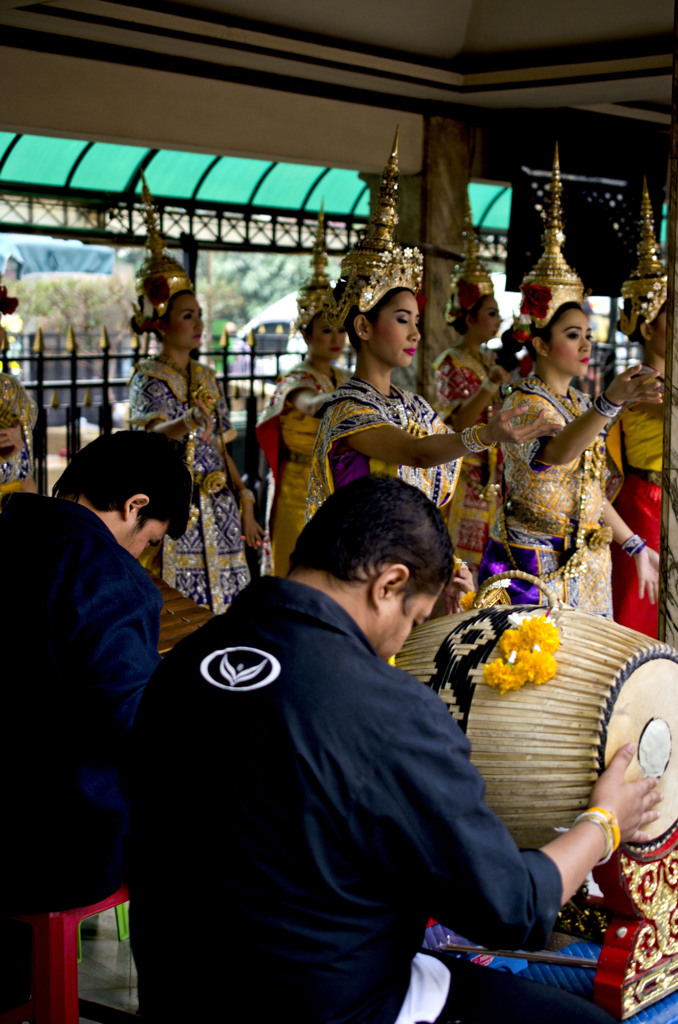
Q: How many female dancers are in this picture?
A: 7